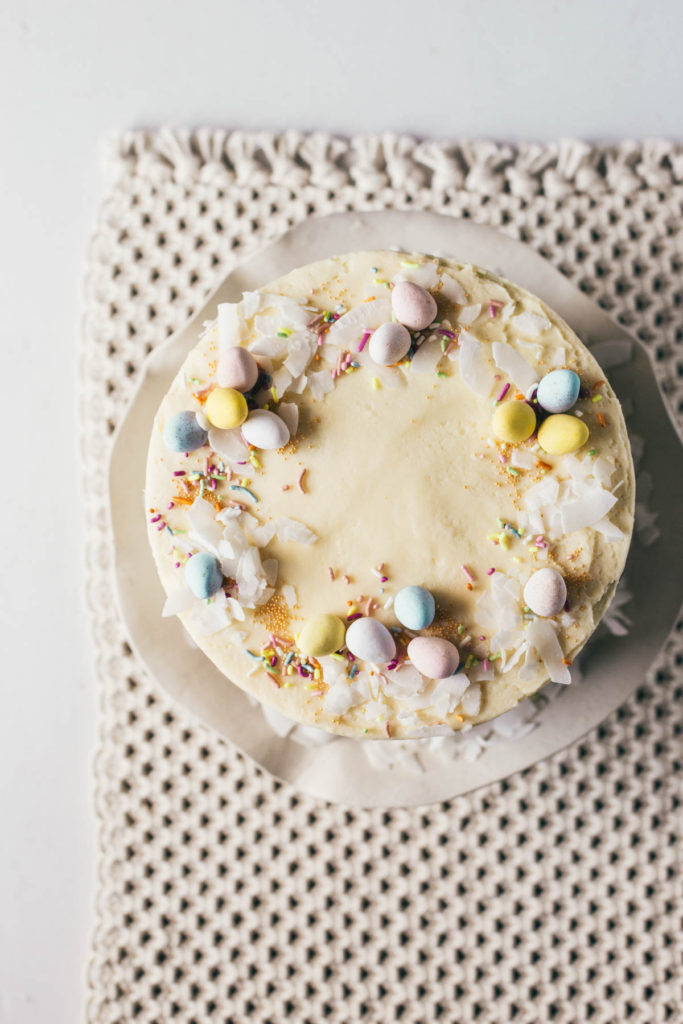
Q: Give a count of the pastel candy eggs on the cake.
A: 15